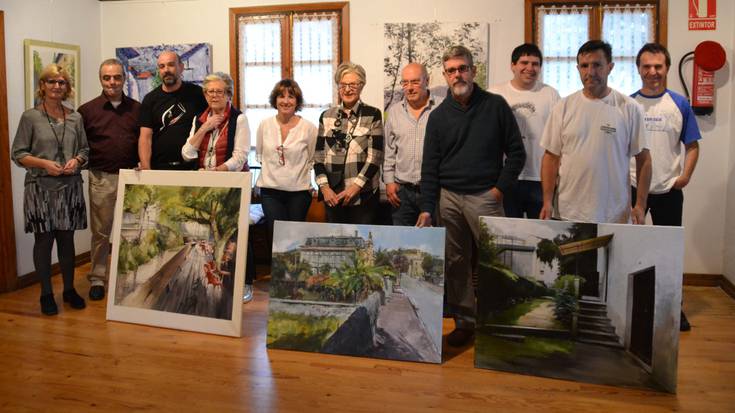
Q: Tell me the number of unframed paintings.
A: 4